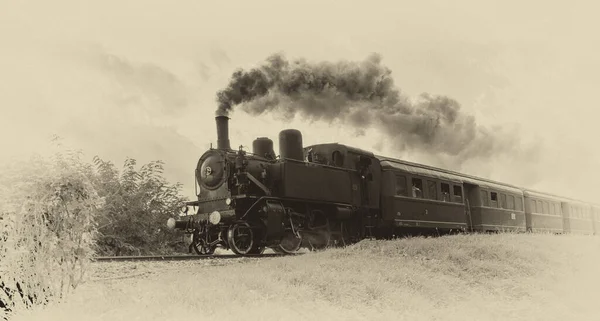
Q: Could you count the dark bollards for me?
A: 0